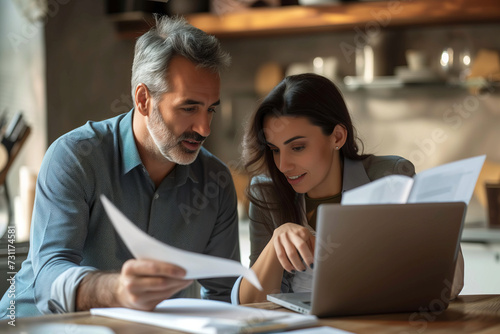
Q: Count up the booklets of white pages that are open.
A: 1